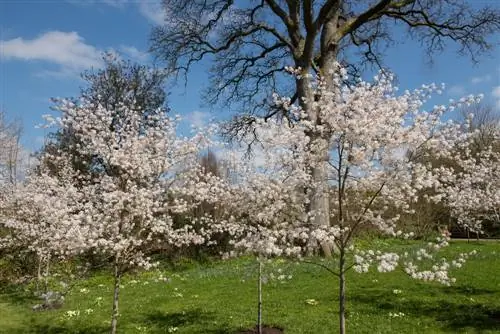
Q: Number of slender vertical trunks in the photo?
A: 3